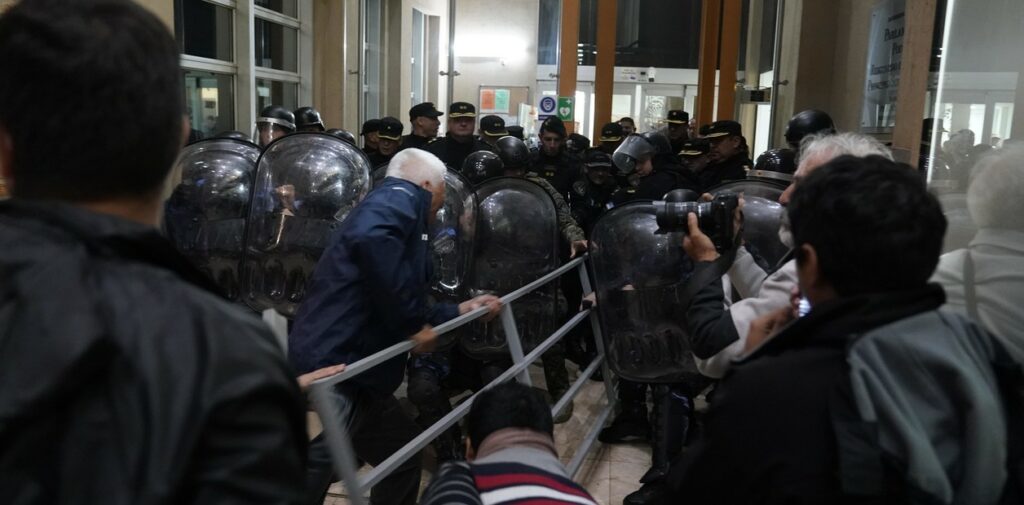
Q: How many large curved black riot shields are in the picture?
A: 6